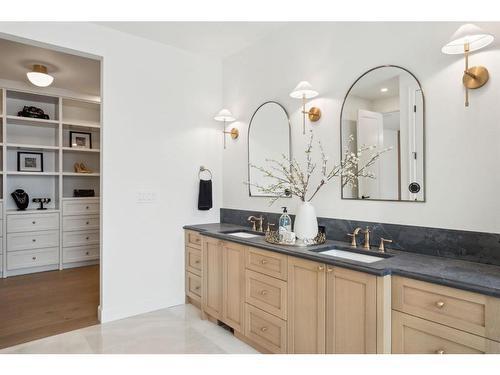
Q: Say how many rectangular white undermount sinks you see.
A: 2